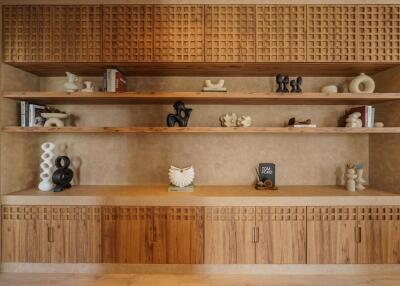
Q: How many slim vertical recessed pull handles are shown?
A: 4